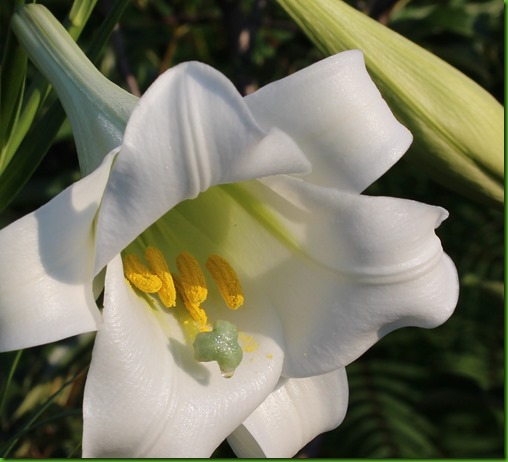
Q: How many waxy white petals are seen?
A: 6